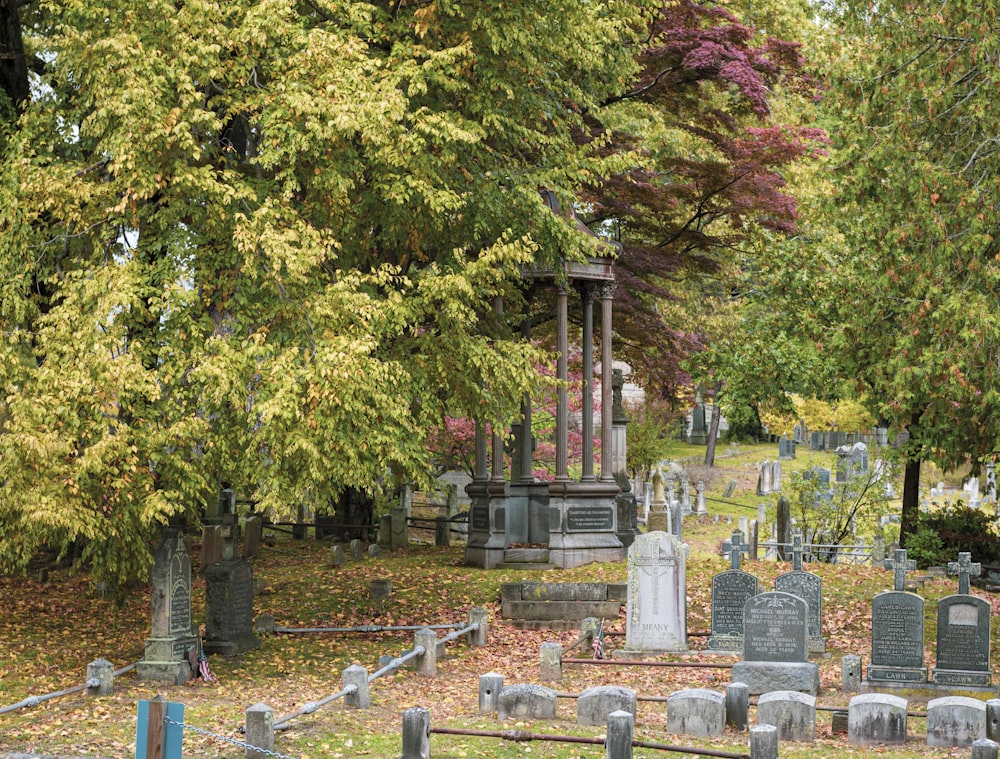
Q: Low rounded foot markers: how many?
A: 6